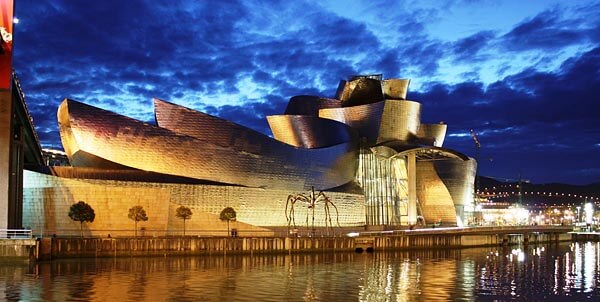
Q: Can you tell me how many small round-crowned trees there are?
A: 4